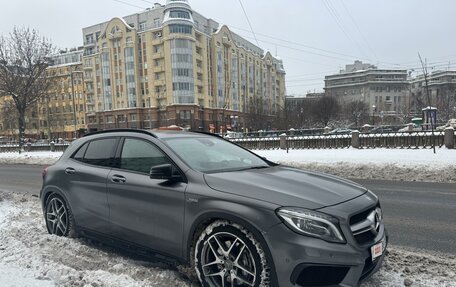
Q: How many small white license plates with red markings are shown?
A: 1